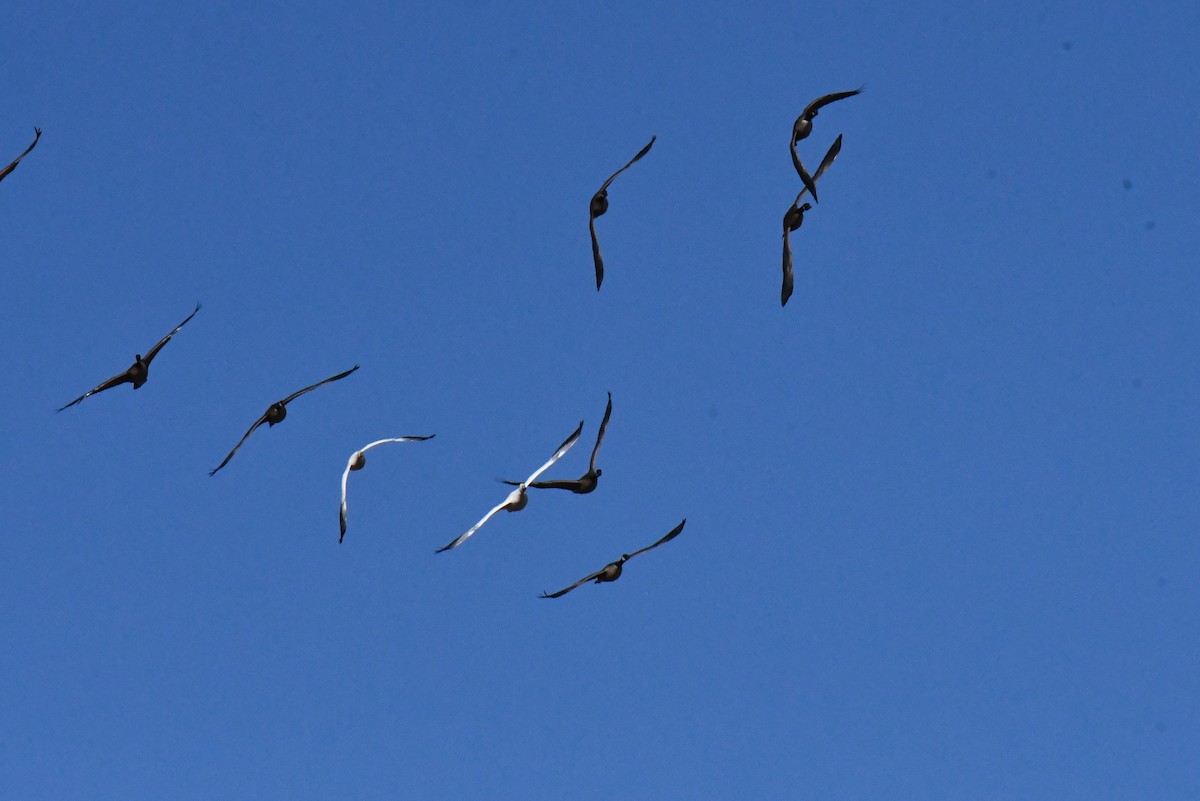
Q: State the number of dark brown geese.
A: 8